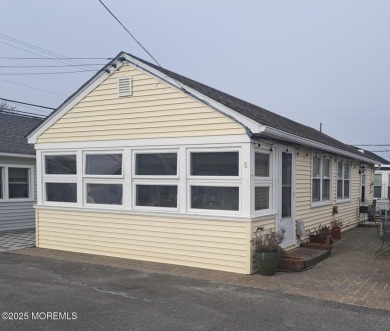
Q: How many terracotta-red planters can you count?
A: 2